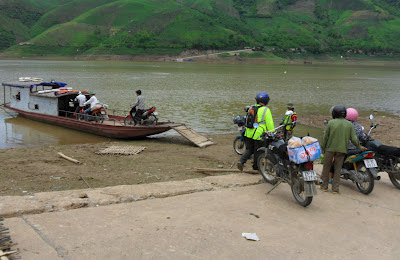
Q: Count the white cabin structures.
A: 1